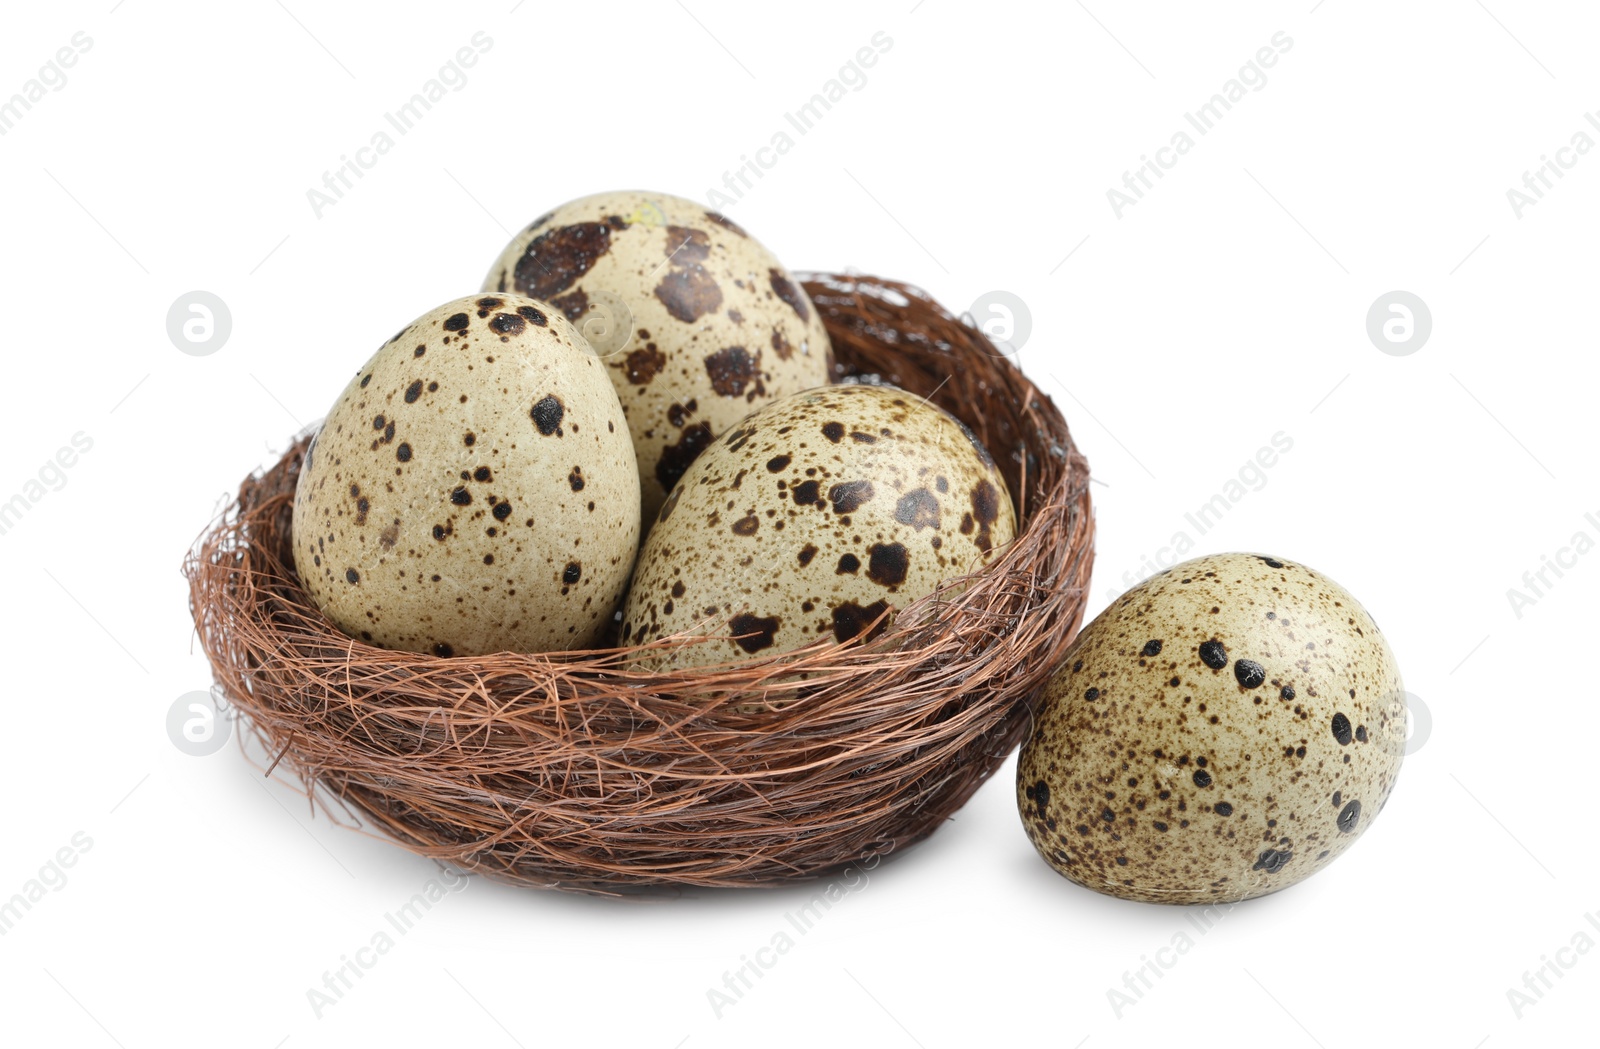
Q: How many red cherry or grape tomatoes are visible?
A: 0